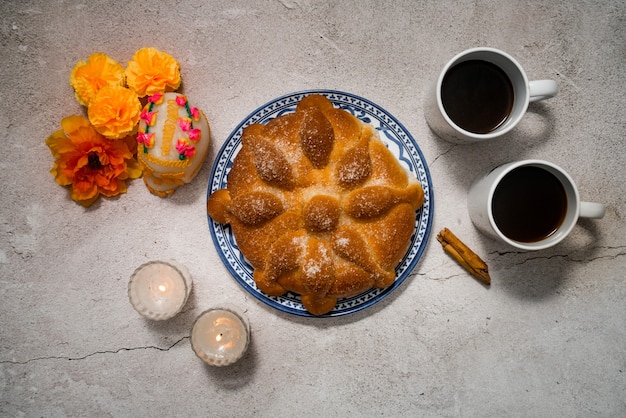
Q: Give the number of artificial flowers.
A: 4